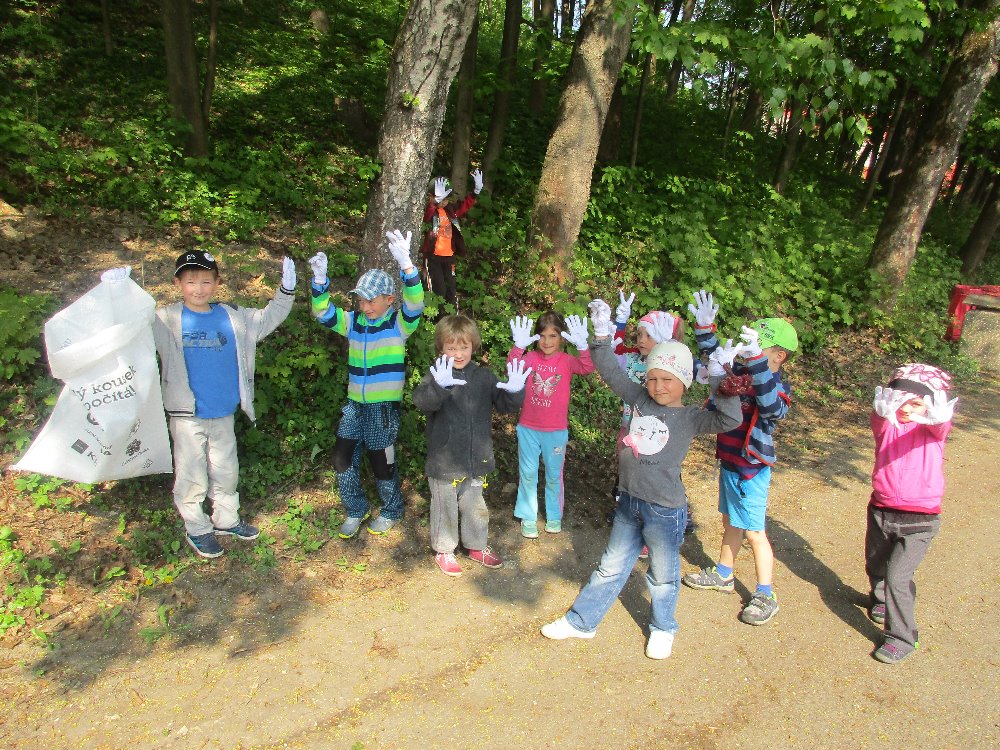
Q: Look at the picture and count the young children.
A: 9